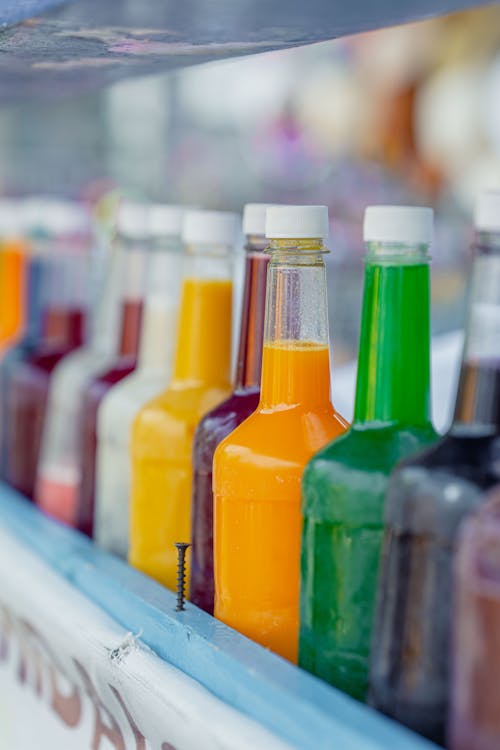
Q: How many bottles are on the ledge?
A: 12